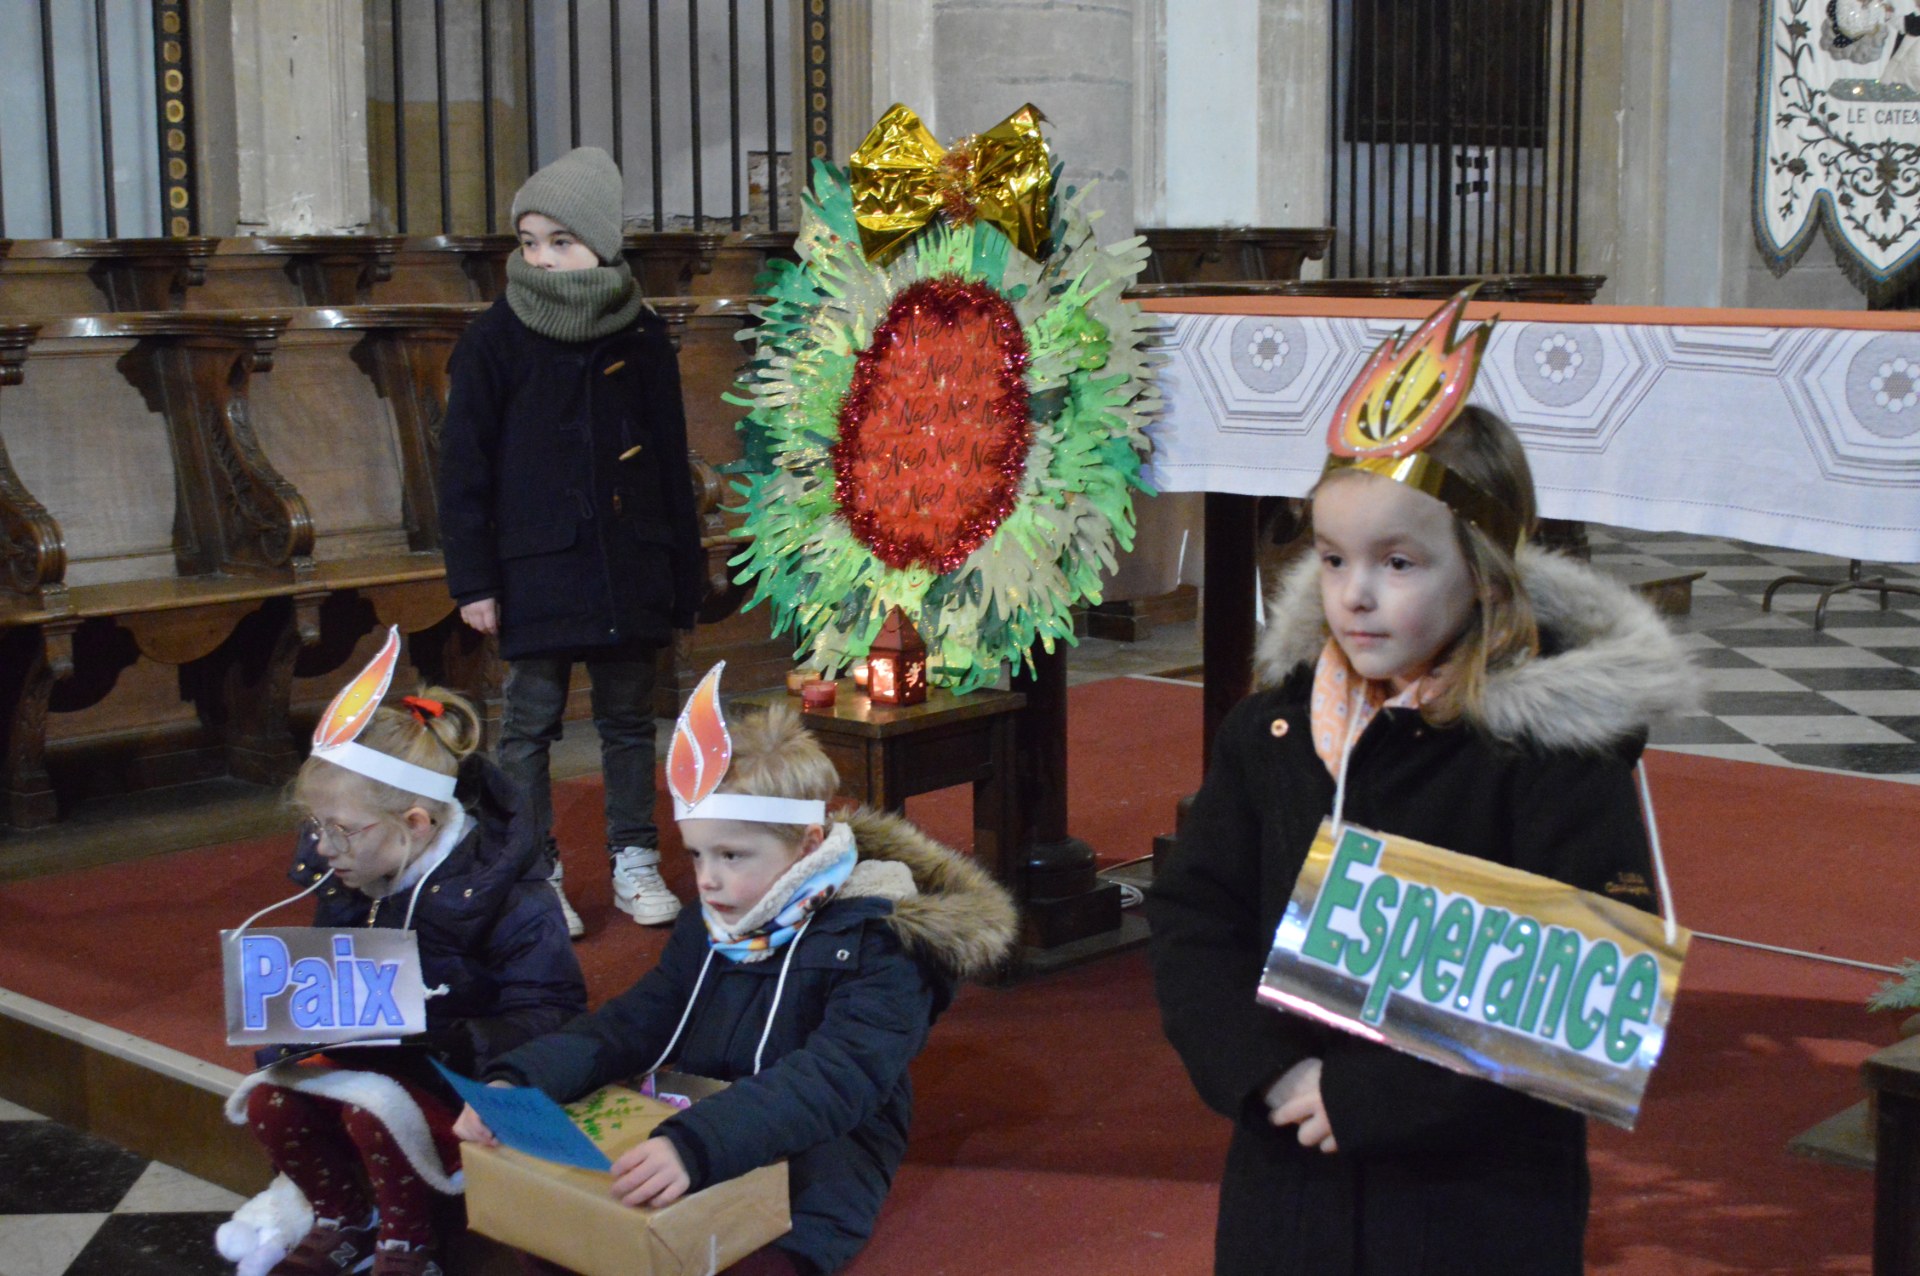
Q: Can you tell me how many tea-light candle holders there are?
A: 3